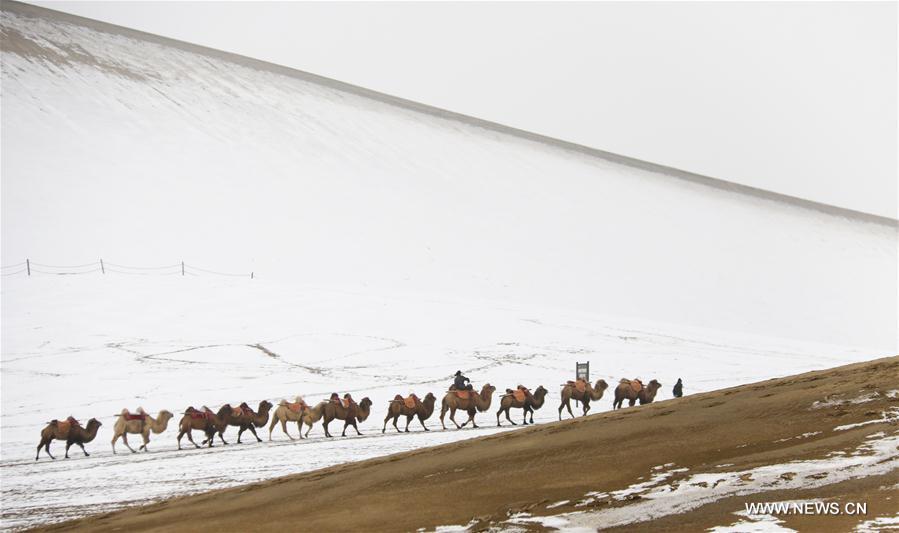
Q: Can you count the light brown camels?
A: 2